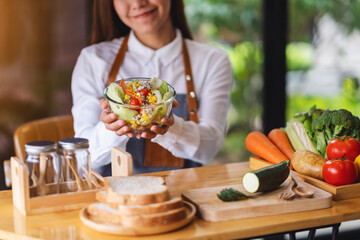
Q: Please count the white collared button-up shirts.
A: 1